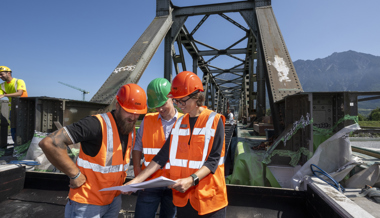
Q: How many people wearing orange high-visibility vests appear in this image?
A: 3